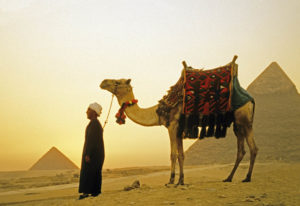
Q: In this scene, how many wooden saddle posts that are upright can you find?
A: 2